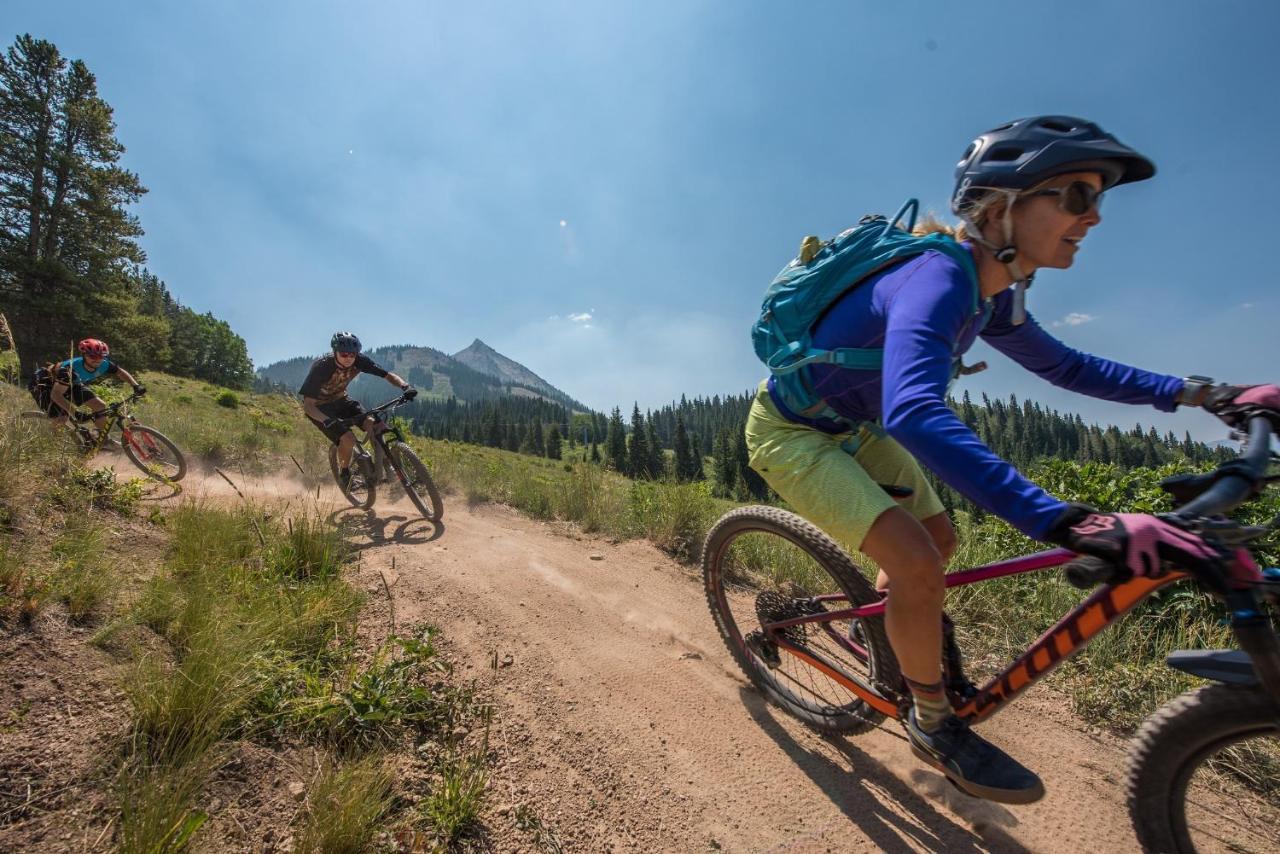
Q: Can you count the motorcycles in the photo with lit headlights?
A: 0